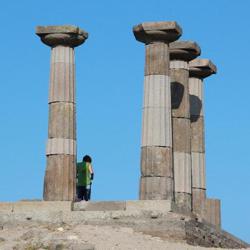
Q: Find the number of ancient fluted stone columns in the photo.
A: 4